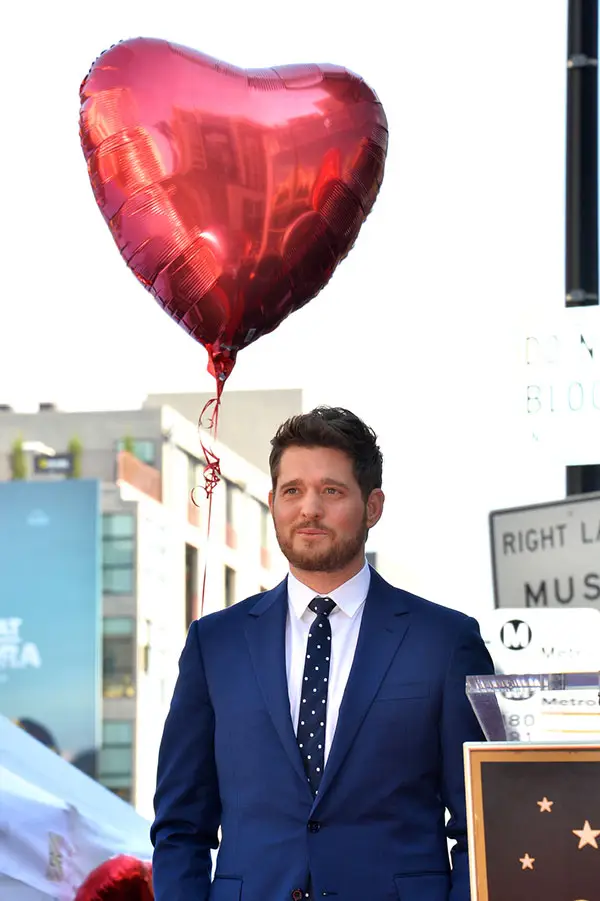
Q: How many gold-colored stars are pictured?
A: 3